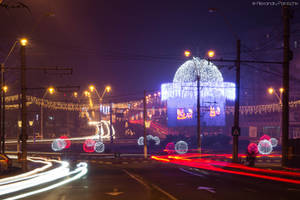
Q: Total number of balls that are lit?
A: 13